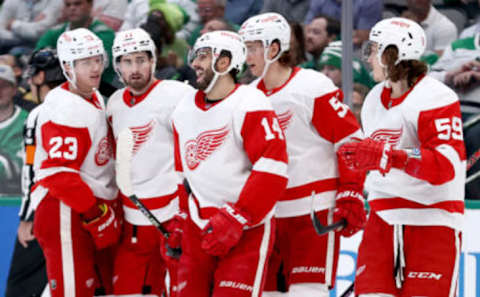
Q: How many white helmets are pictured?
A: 5